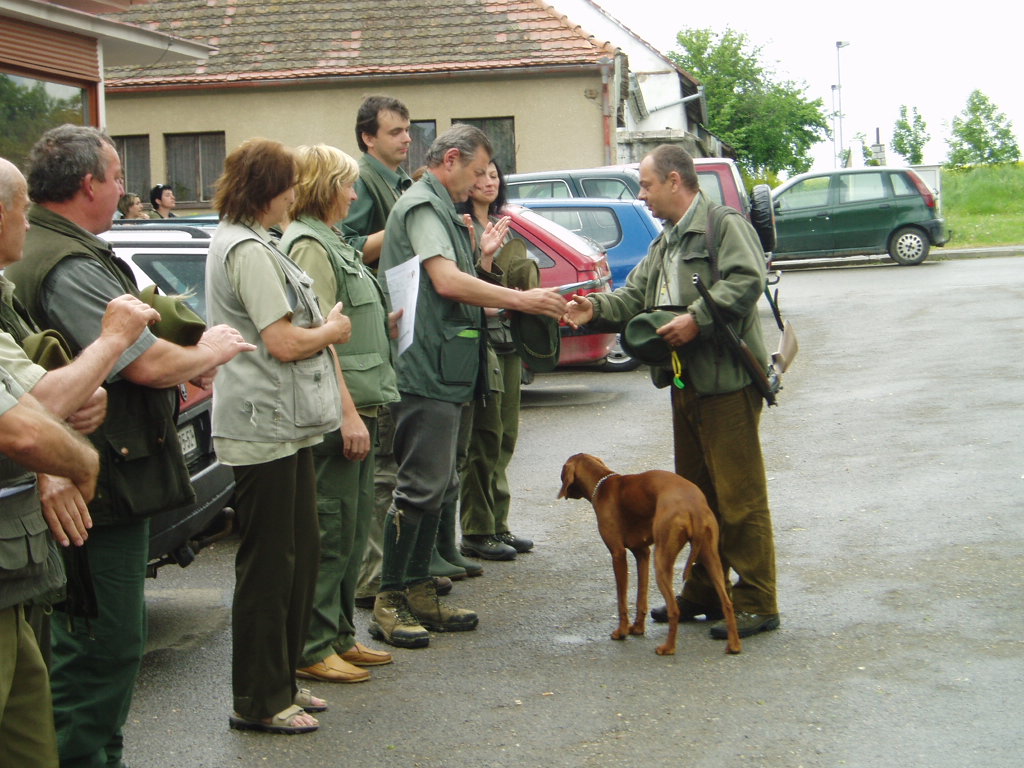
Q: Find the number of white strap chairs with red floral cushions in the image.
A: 0